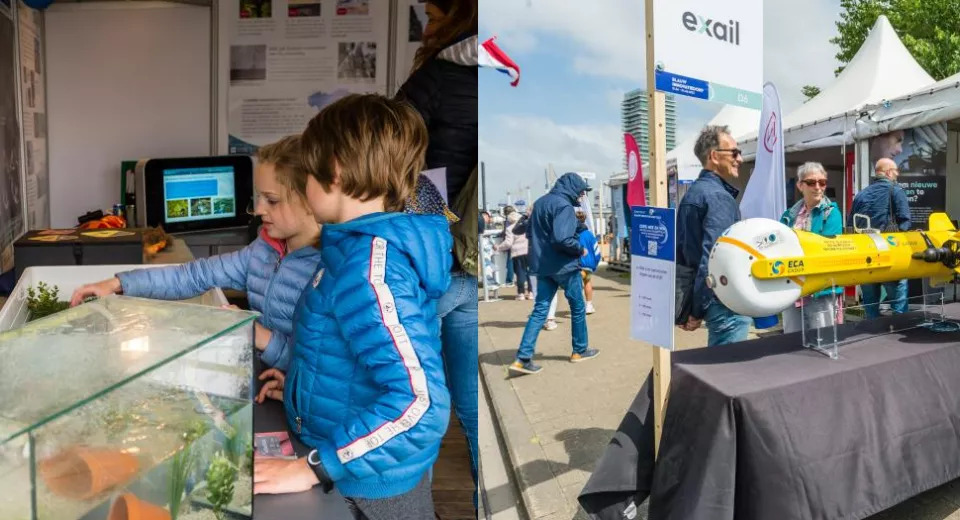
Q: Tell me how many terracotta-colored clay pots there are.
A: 2